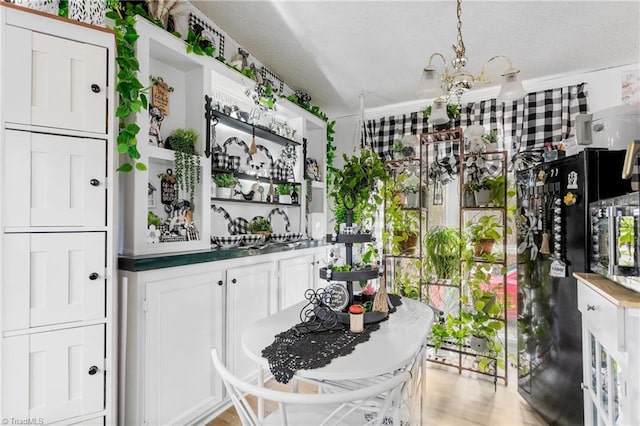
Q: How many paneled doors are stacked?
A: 4